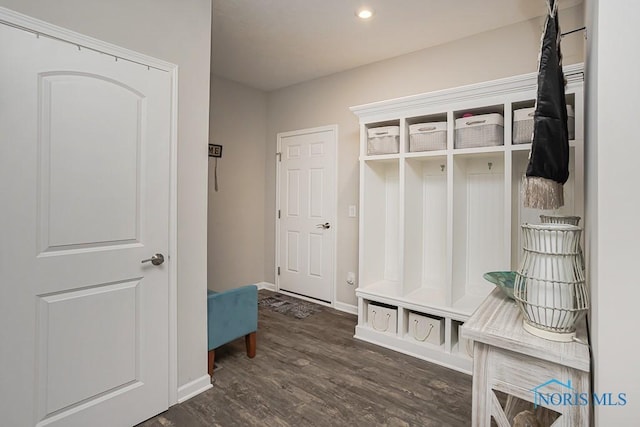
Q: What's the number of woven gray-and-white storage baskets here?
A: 4